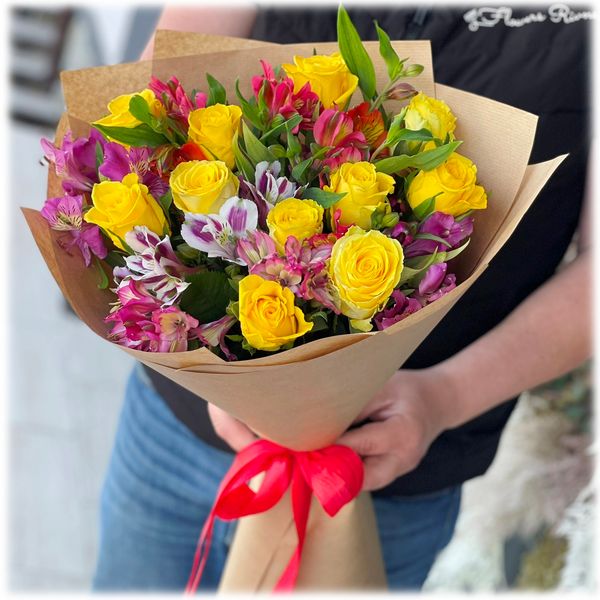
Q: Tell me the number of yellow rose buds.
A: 11